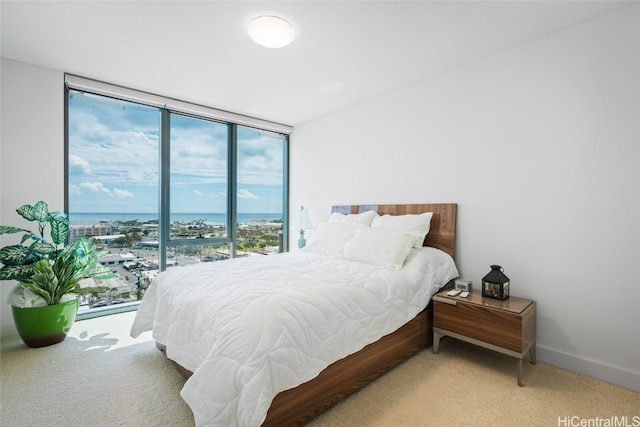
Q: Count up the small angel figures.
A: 0